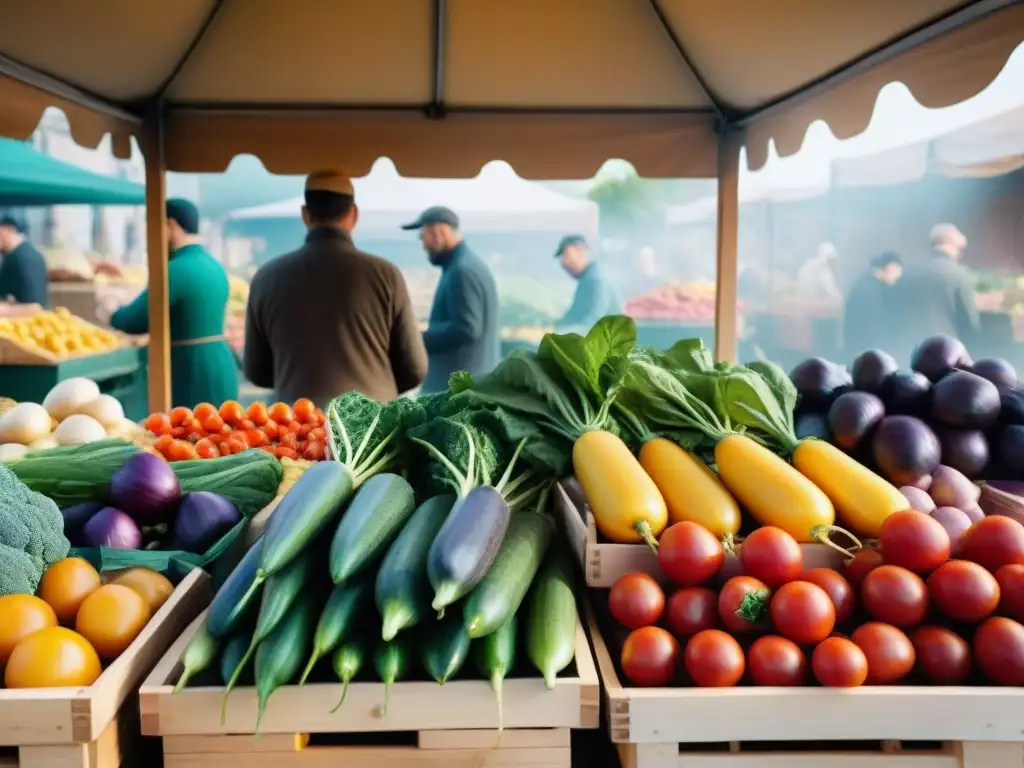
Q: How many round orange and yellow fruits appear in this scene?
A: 5